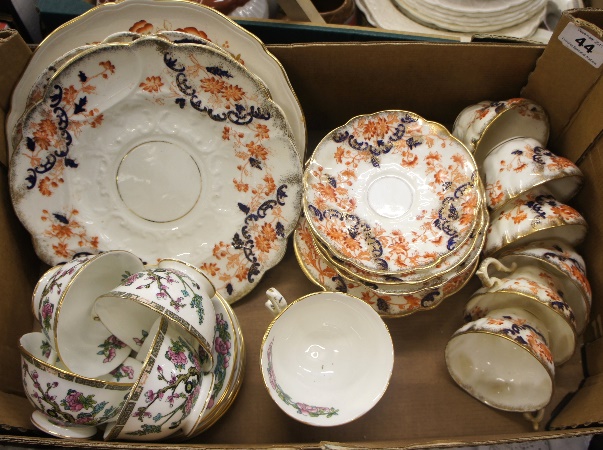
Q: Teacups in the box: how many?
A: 11